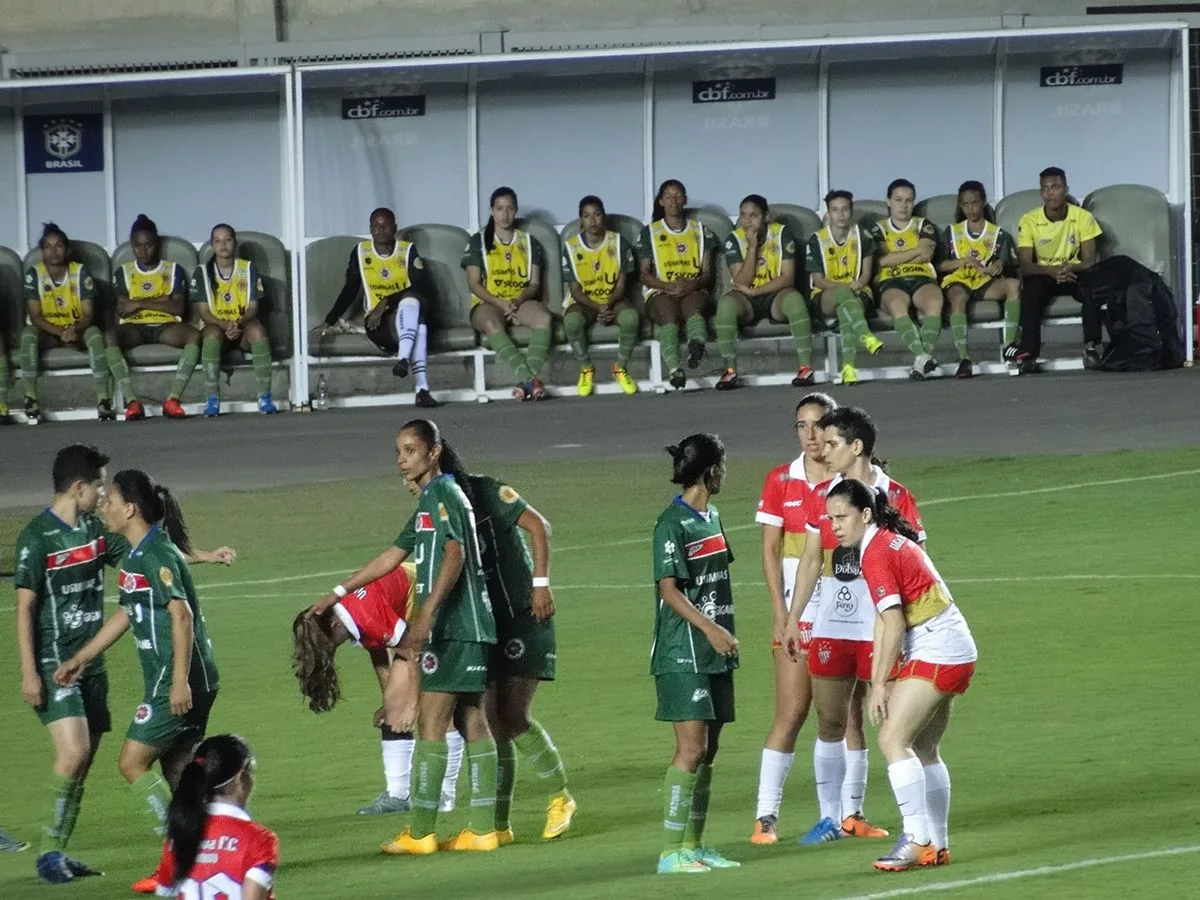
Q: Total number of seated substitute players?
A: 11